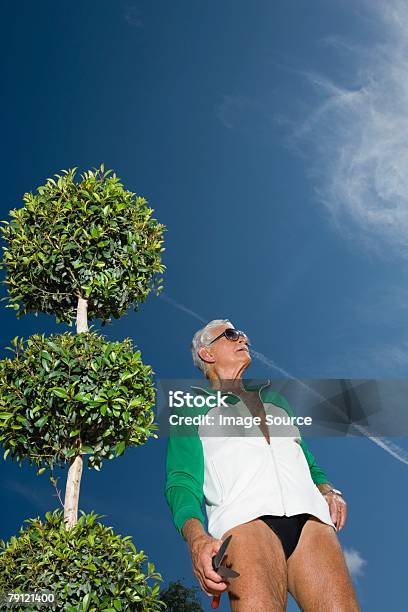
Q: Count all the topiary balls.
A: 3